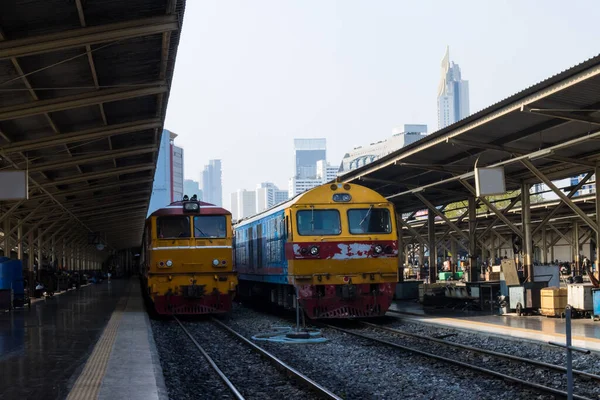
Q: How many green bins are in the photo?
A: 2